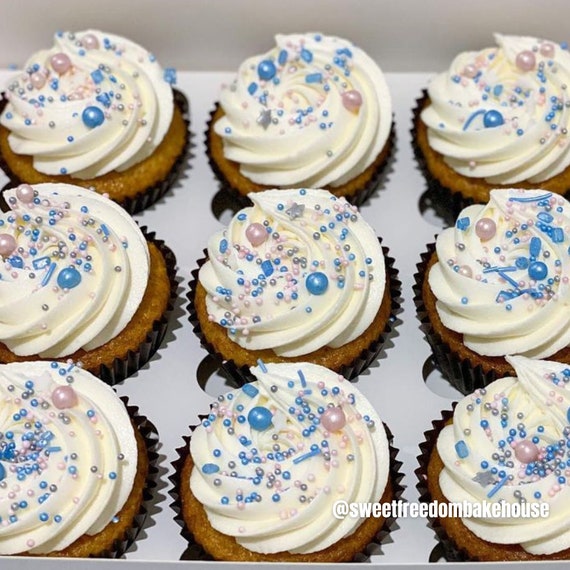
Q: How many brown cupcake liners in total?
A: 9